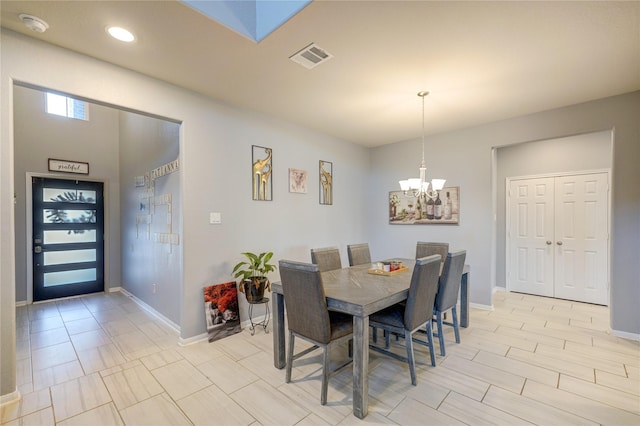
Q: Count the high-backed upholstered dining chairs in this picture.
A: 6